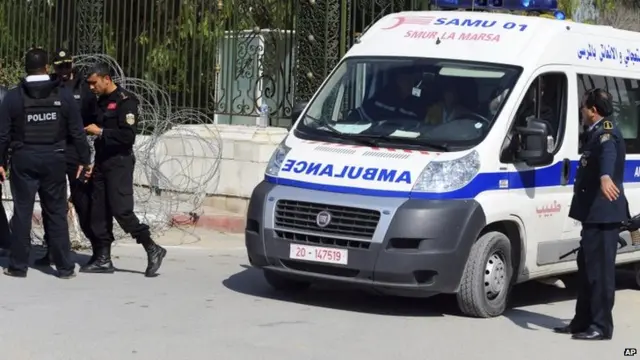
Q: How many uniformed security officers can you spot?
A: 4